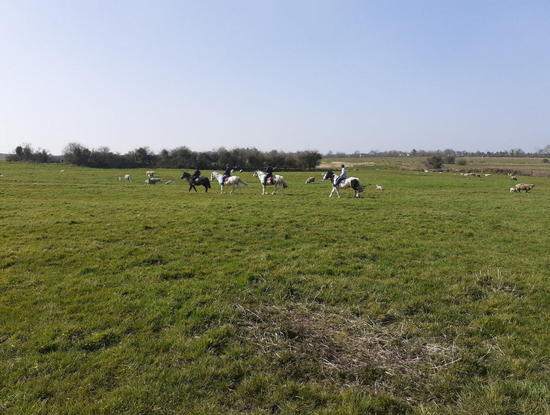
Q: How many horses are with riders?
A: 4